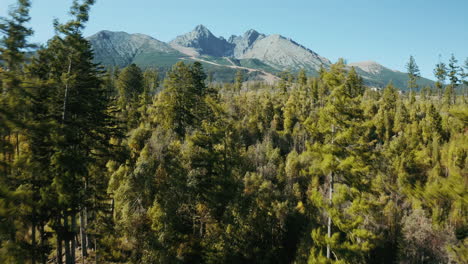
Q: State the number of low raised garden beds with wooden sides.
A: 0